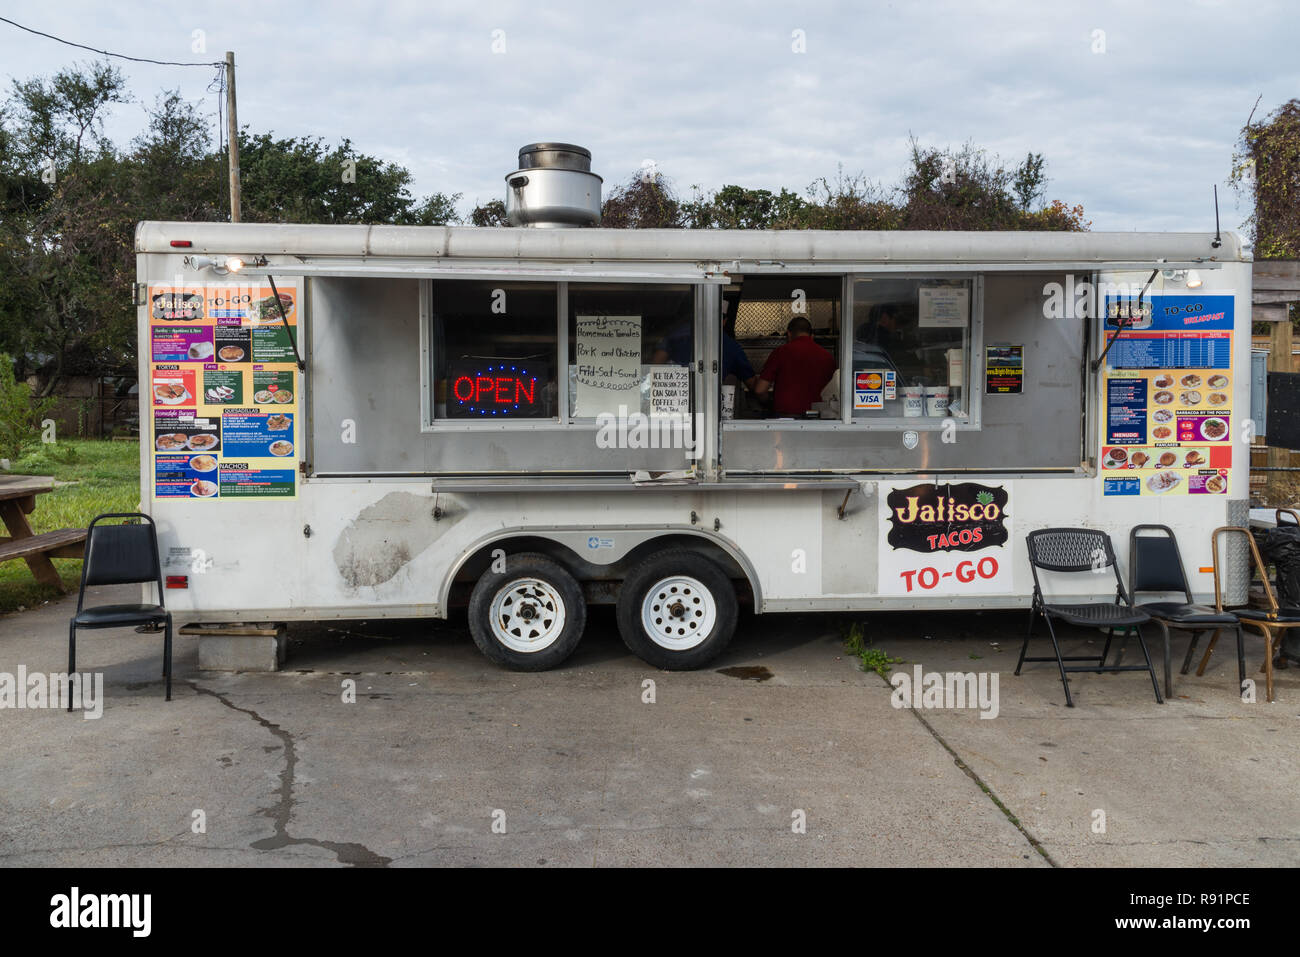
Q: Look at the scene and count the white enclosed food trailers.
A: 1